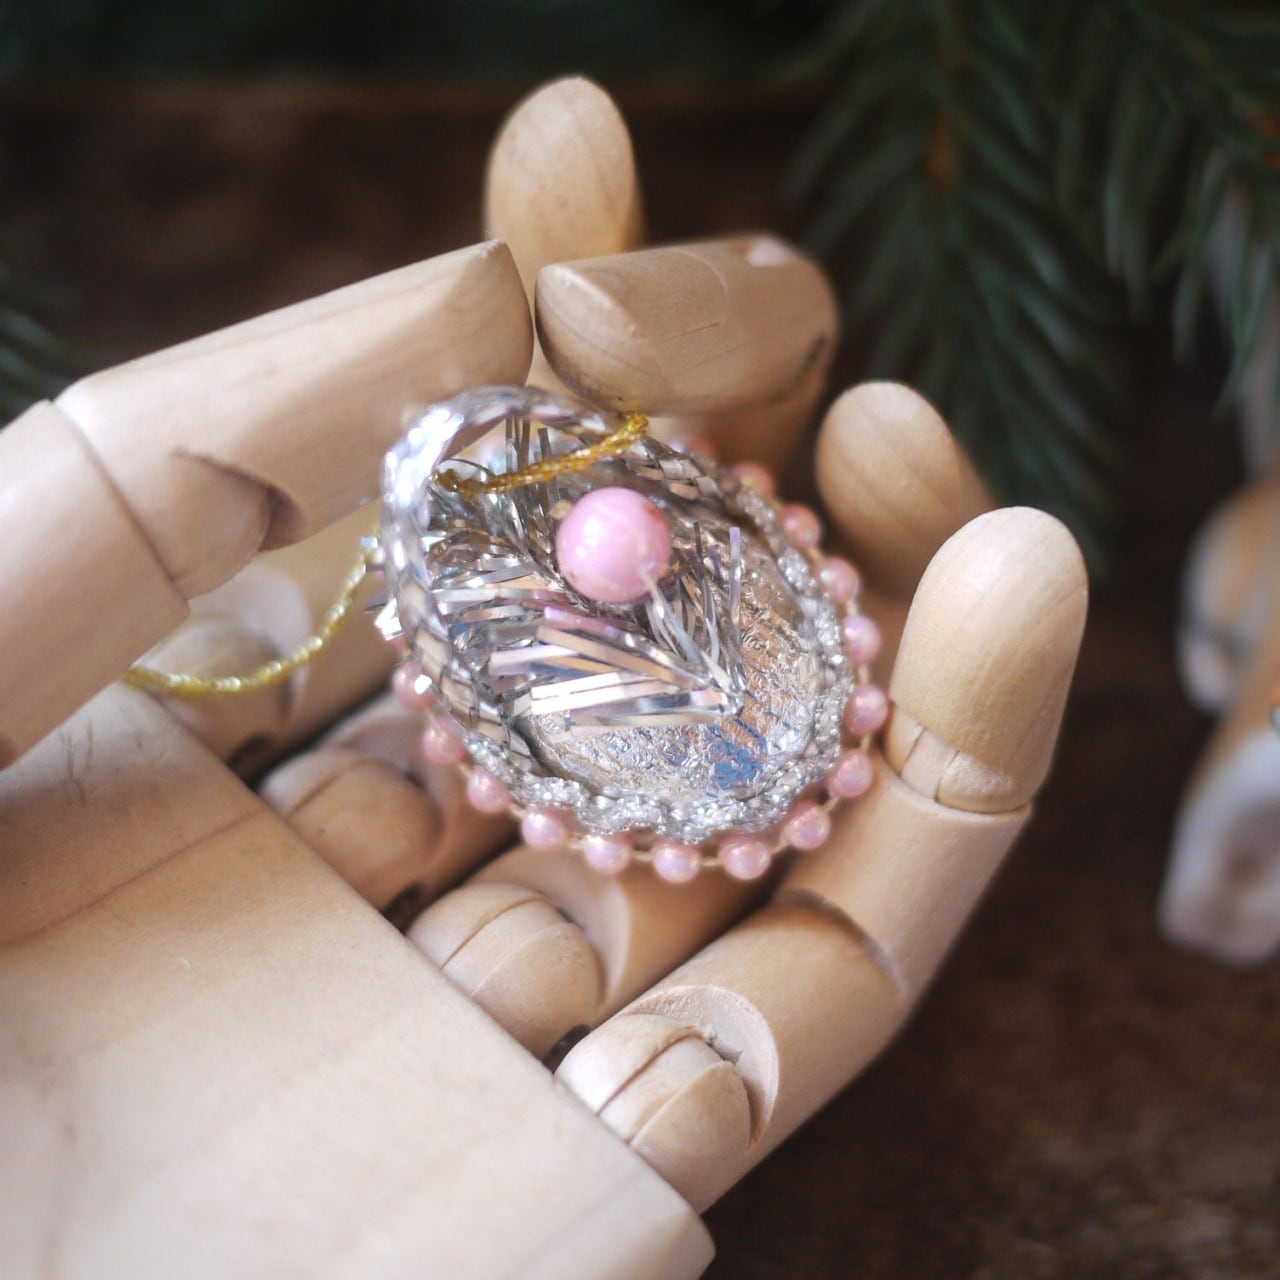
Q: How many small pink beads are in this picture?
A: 15